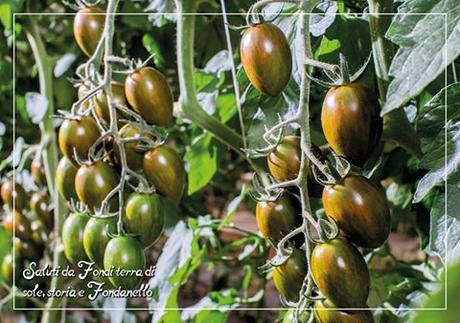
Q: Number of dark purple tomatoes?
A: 0